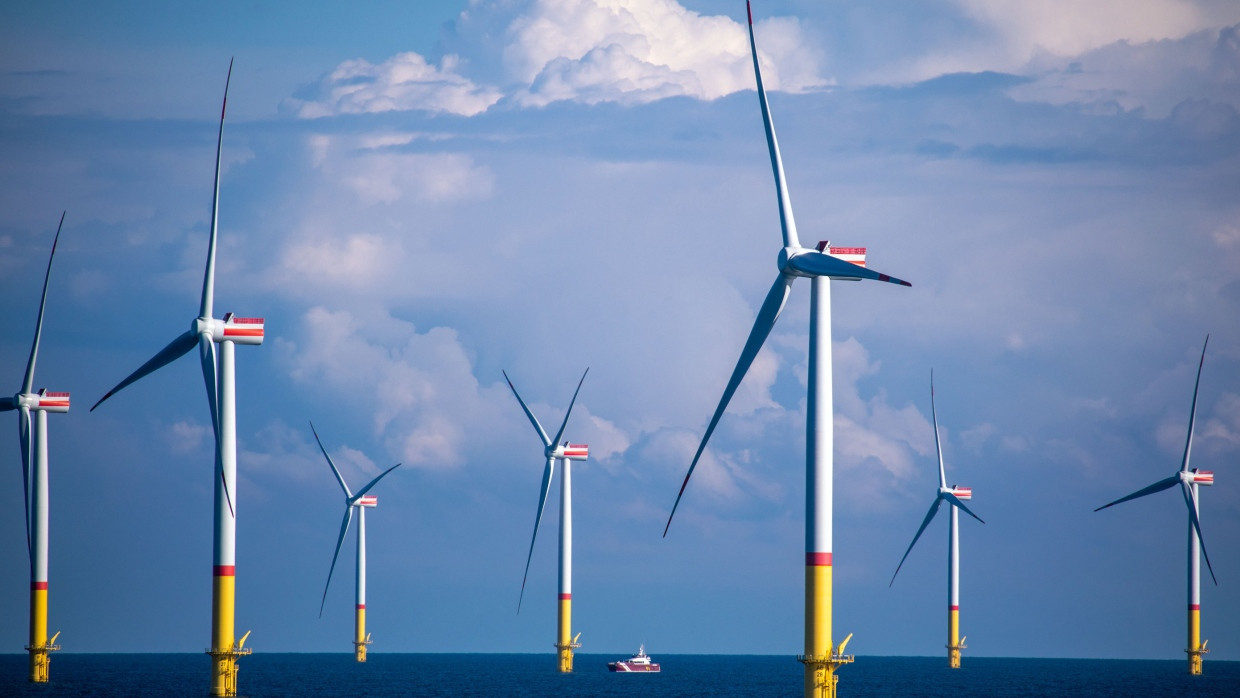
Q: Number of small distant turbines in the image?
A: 4